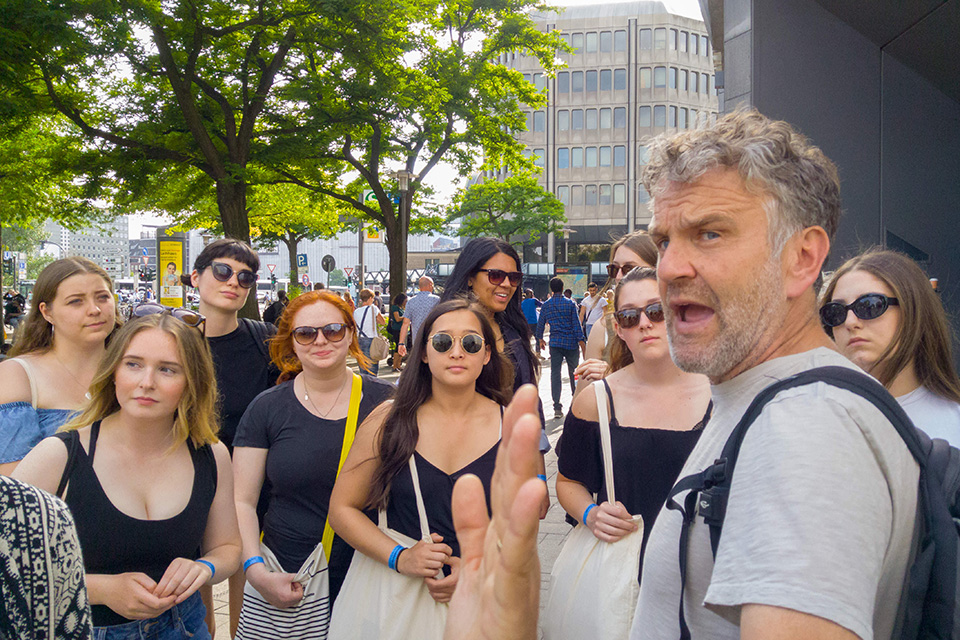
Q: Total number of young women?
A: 9